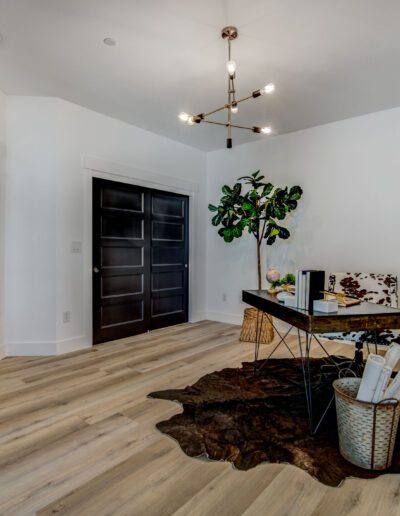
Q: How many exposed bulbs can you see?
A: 6